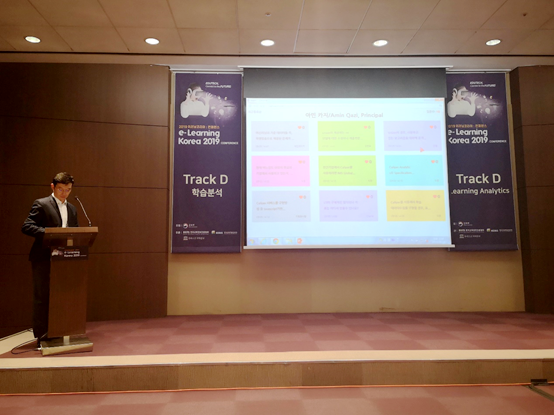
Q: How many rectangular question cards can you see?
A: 9